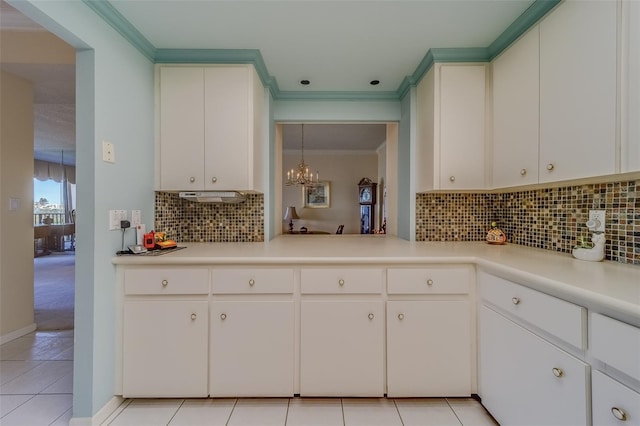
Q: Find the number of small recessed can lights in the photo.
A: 2